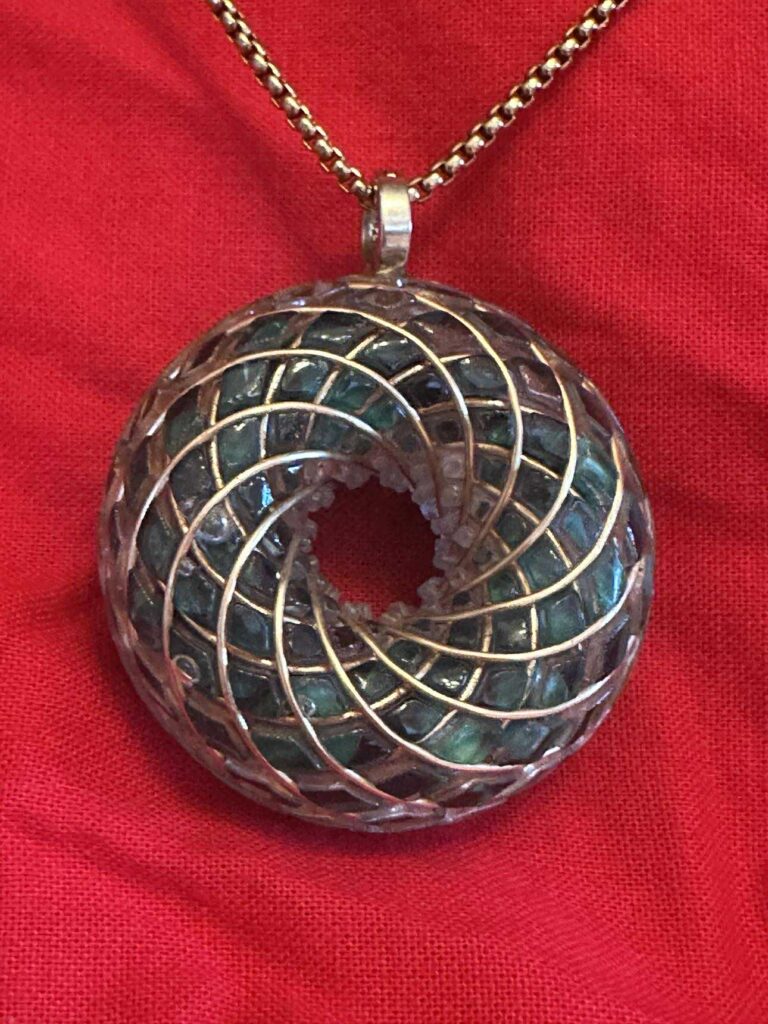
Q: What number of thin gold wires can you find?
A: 12